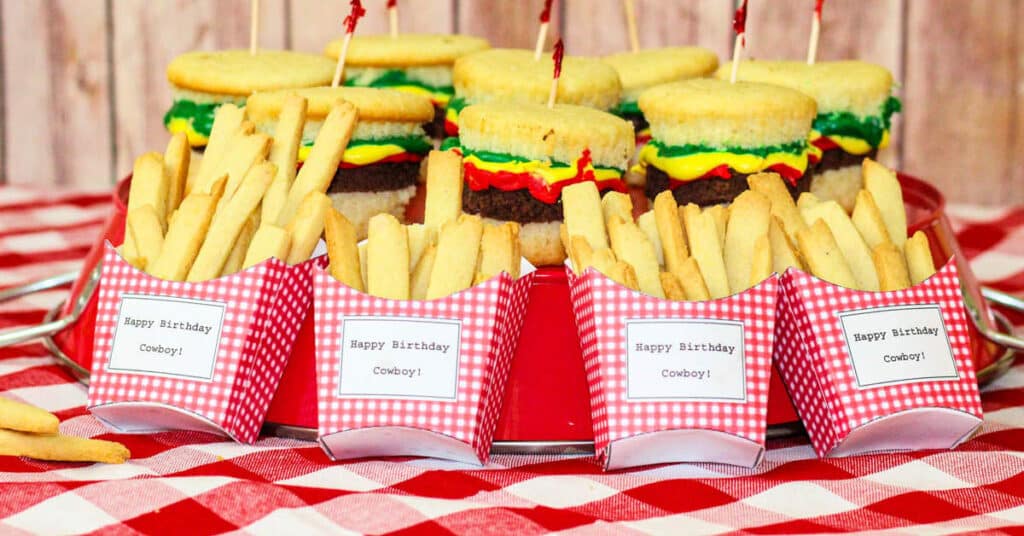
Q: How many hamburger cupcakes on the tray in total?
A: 8